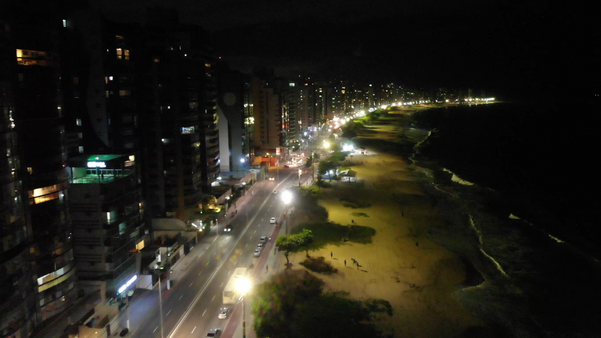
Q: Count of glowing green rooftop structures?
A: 1